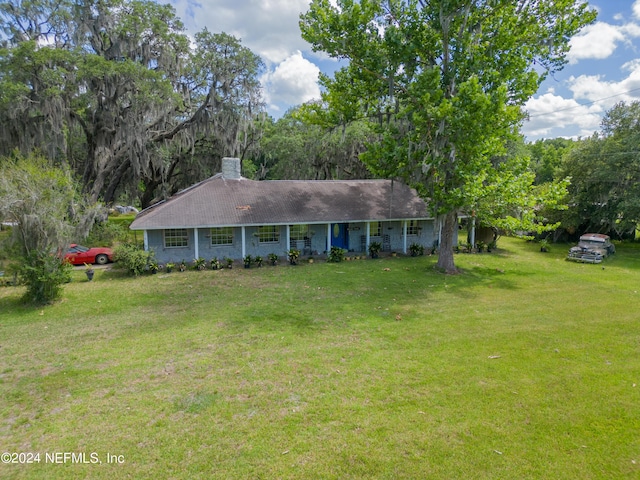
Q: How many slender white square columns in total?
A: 9